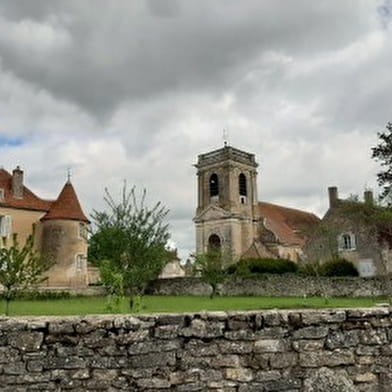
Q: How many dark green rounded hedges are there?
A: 2